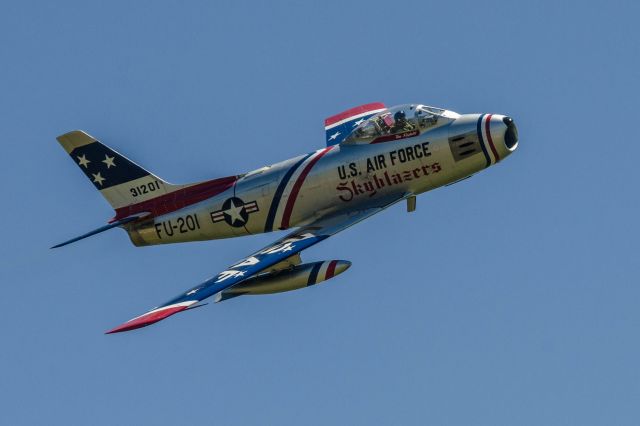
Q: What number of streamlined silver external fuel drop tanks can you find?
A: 1